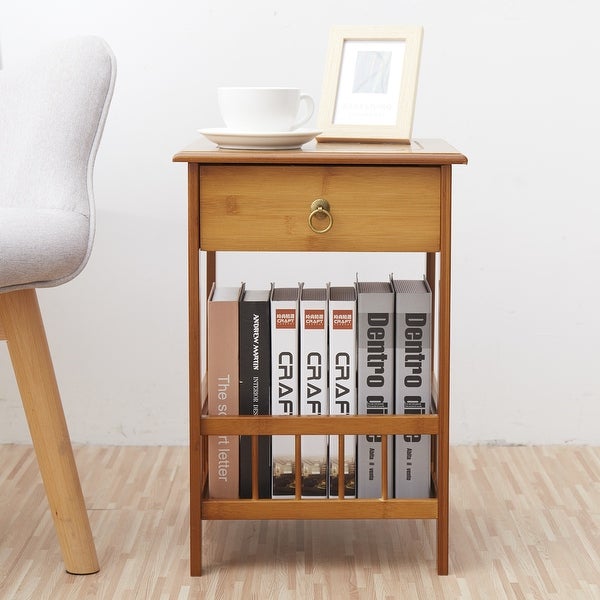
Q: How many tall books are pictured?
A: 7